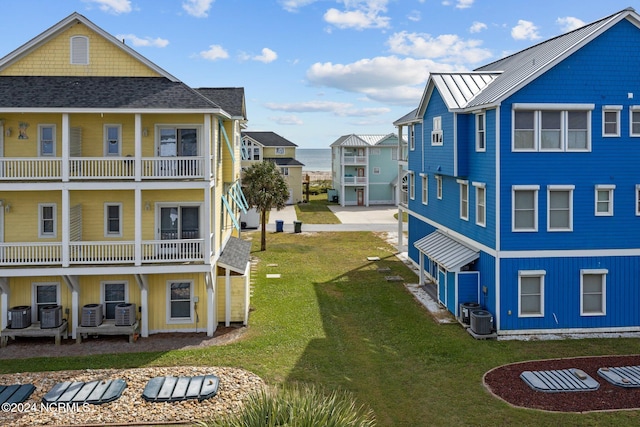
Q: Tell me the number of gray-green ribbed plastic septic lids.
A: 5